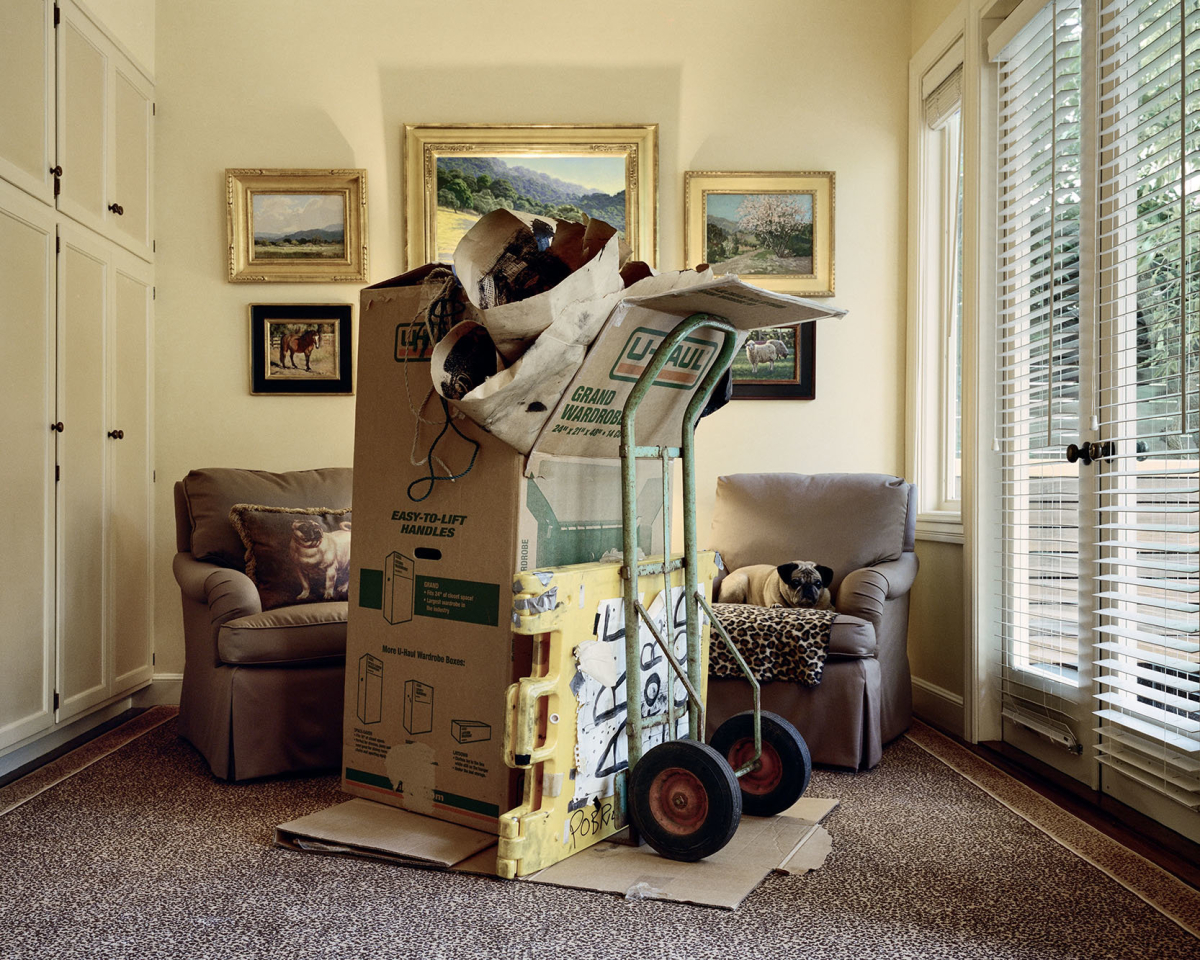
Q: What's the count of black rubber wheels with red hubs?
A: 2